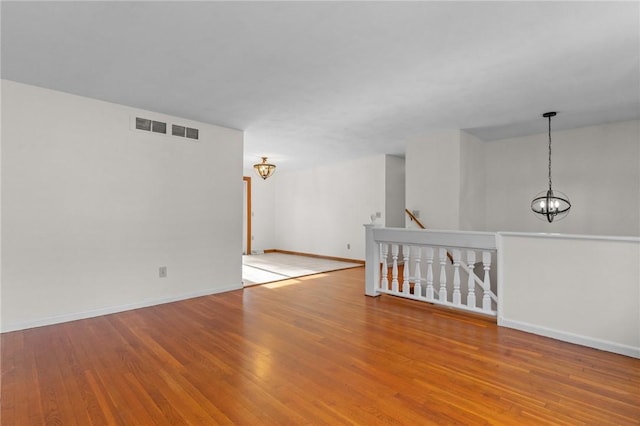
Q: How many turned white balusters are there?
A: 9